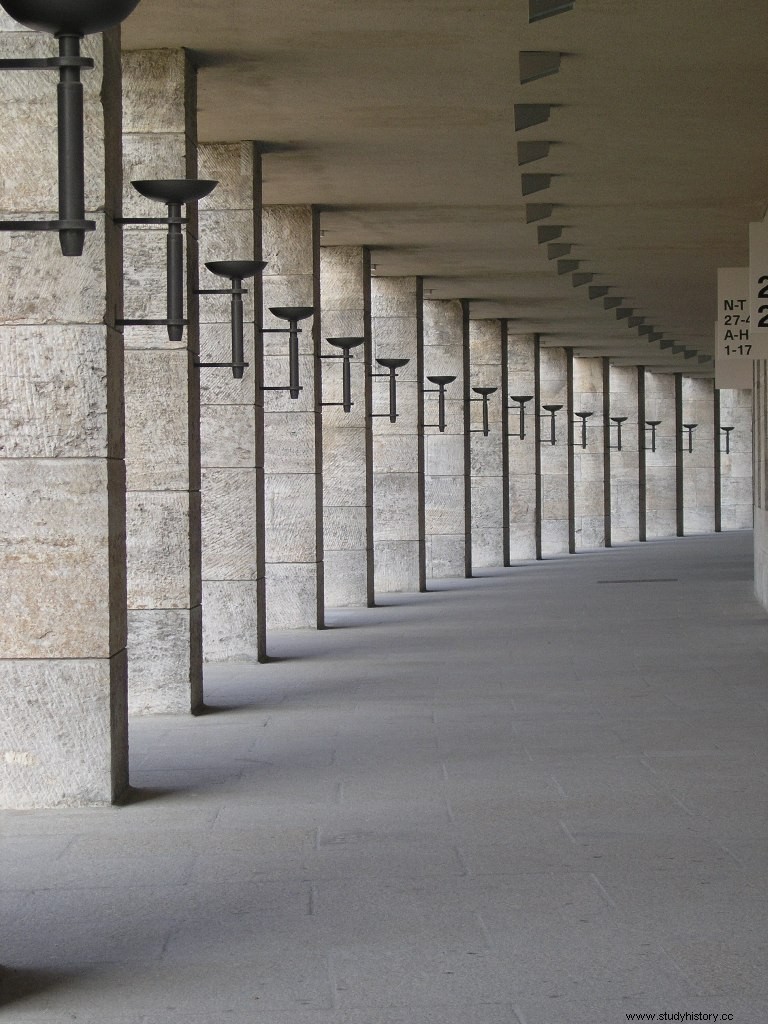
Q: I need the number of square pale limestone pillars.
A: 15